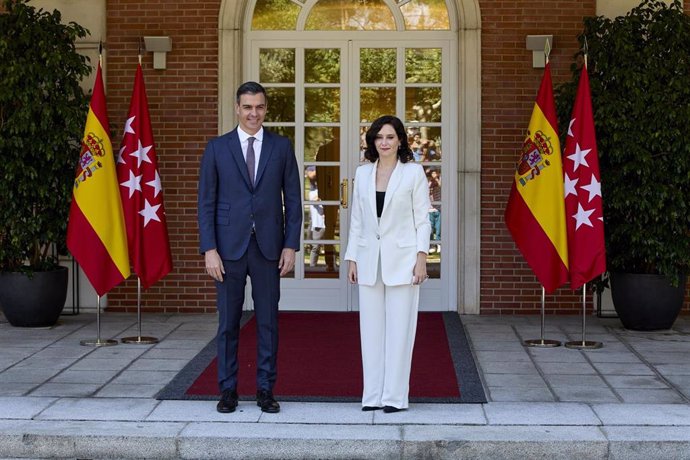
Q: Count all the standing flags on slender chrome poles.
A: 4